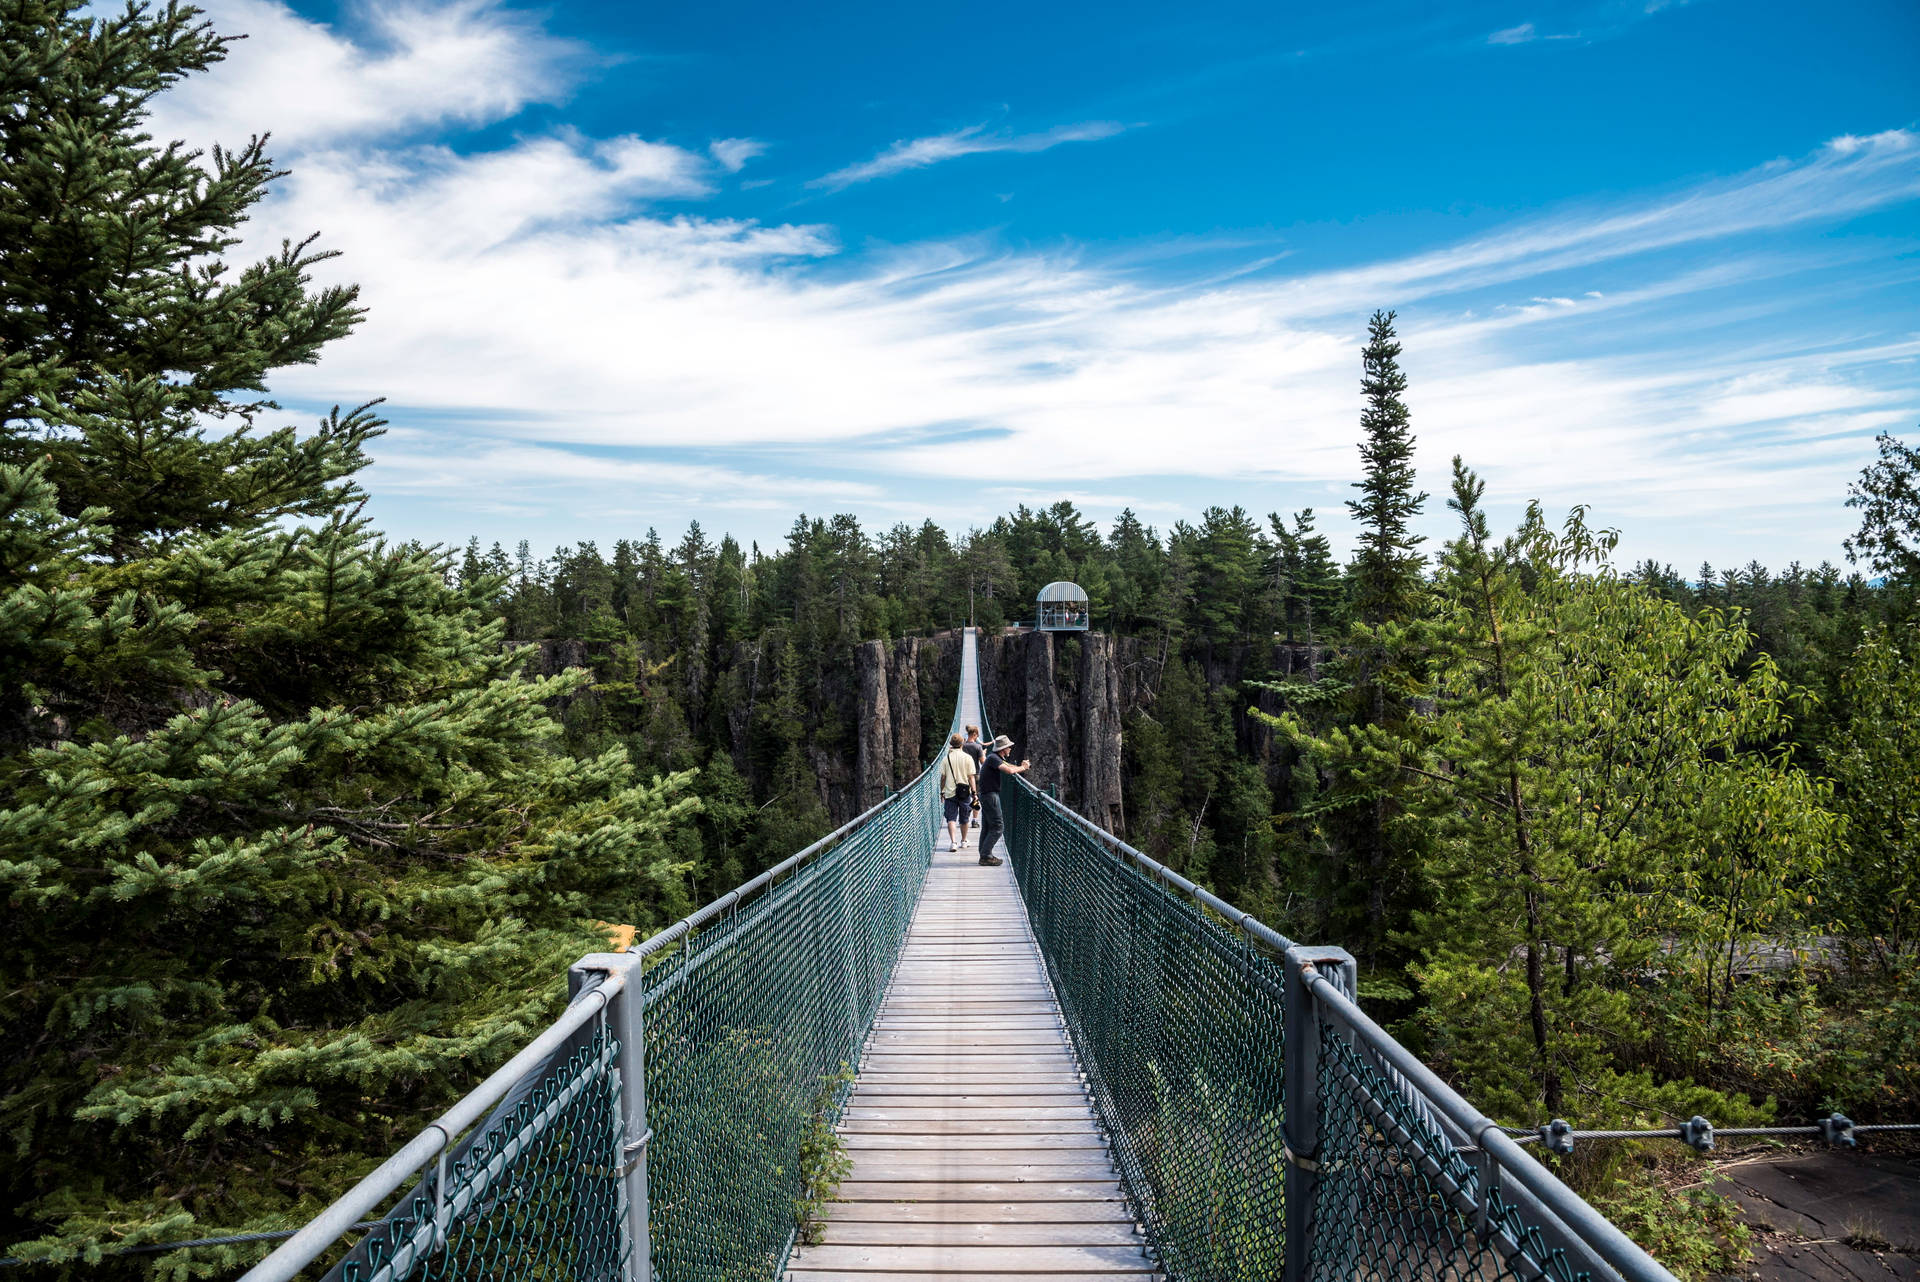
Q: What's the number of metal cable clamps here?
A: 3